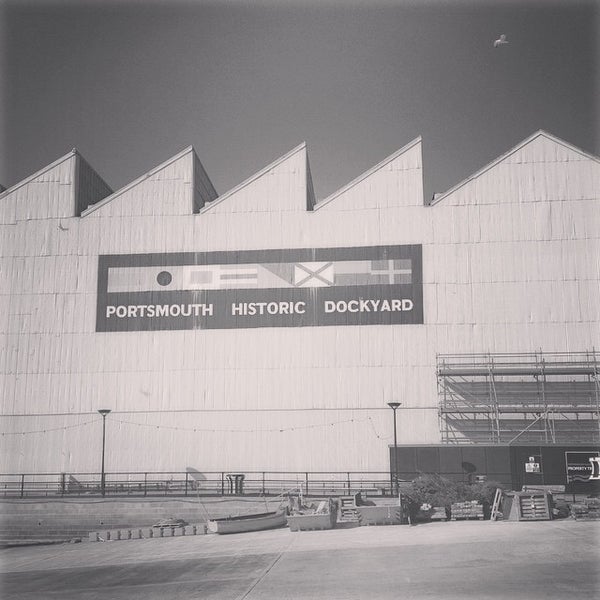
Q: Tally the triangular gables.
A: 5